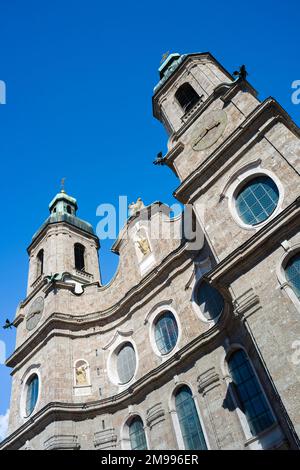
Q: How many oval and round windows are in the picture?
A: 5